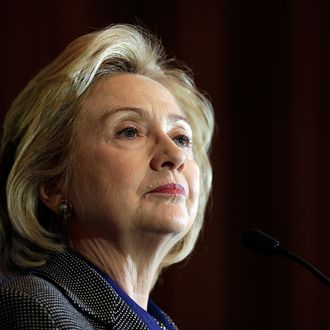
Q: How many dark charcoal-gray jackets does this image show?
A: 1